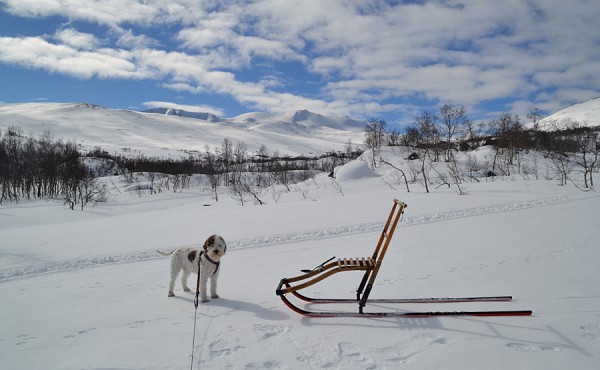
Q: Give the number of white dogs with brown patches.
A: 1